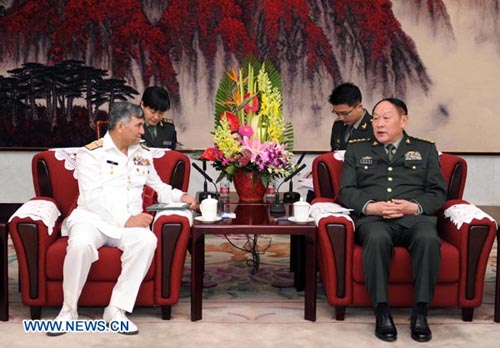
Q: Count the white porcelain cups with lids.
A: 2